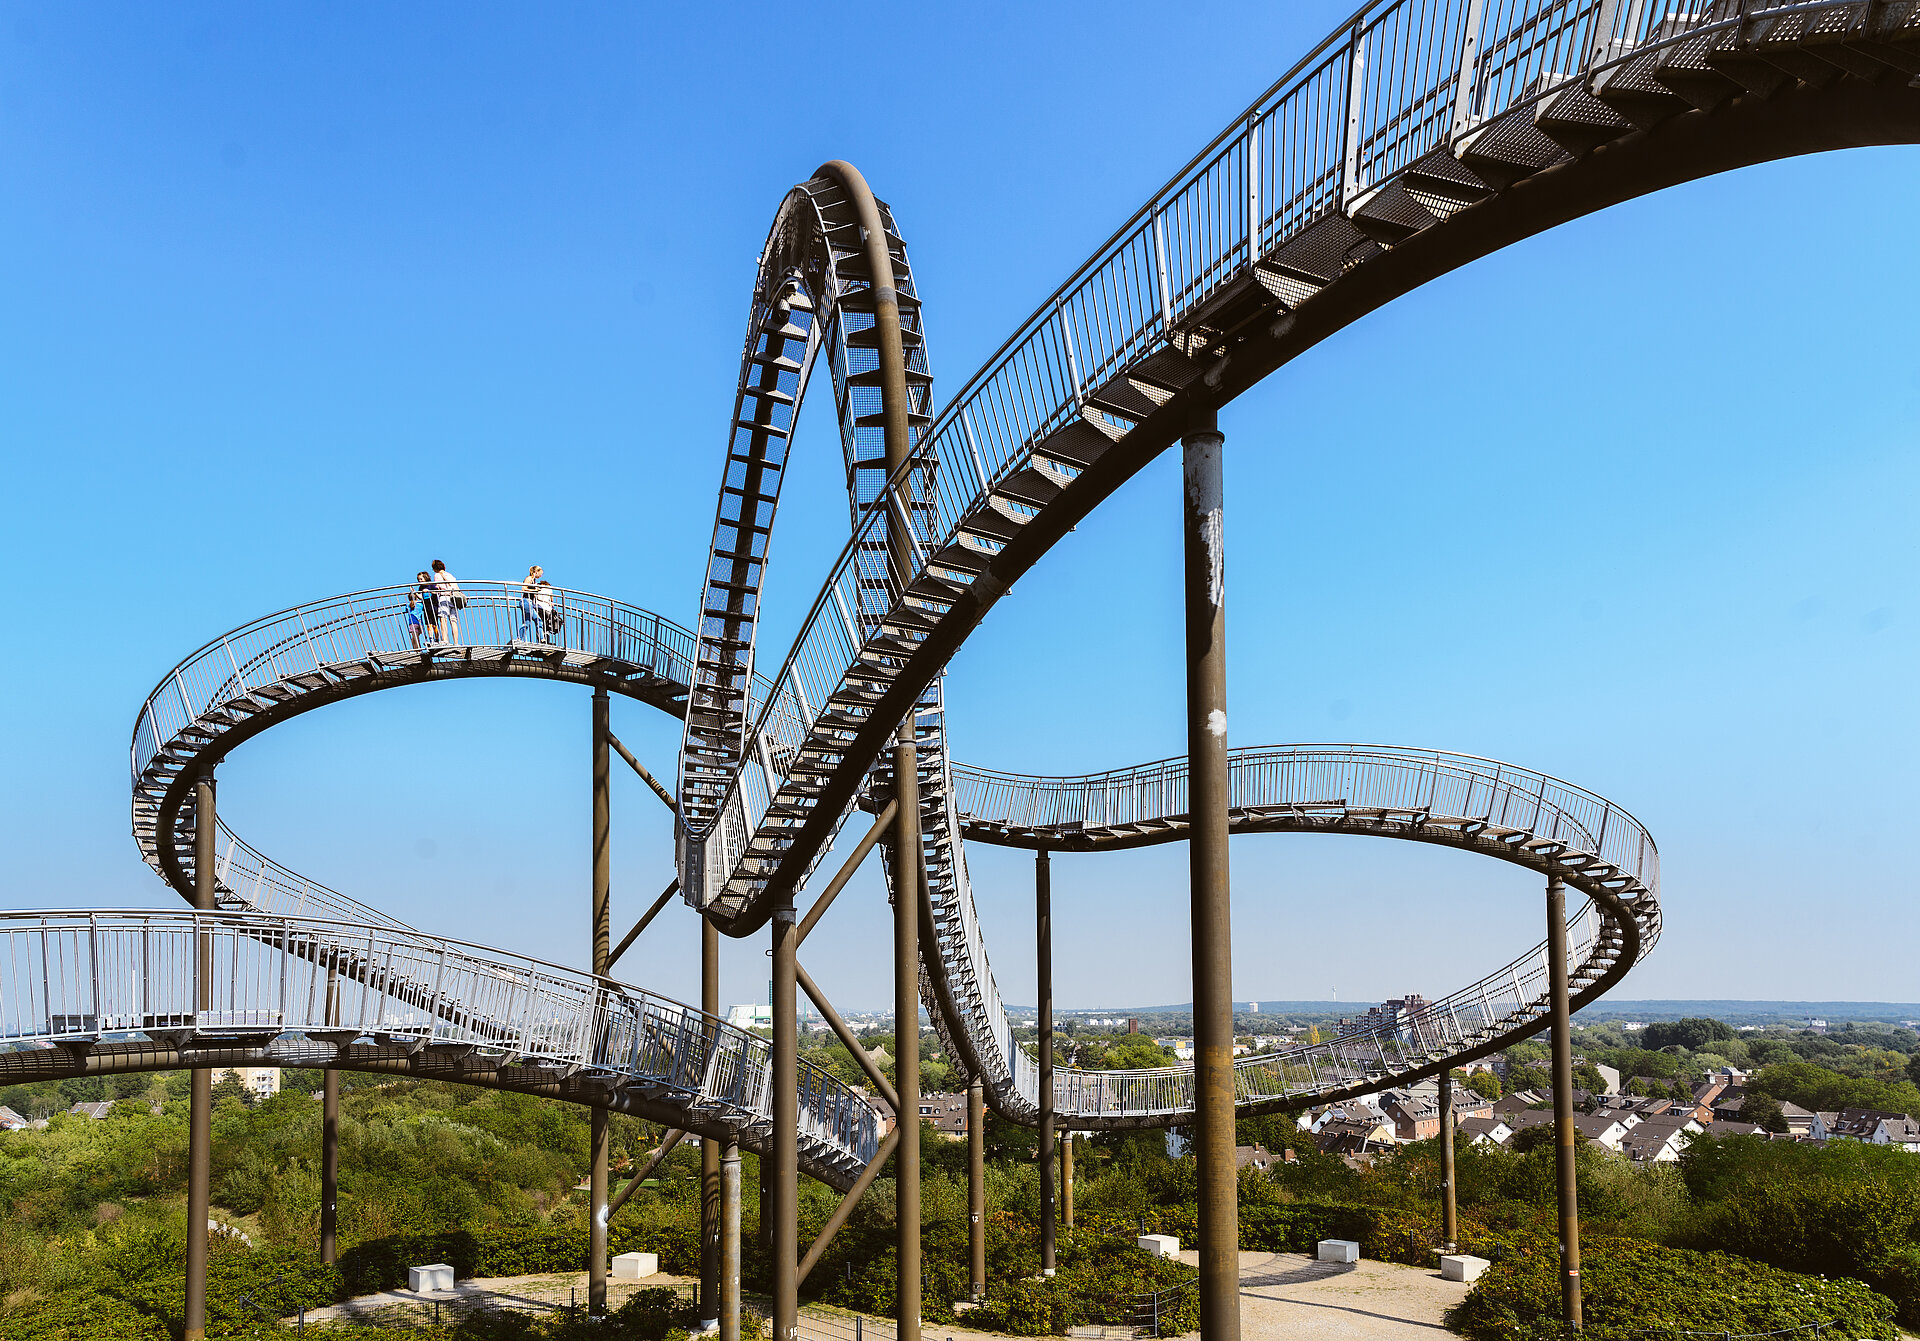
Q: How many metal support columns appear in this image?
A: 14